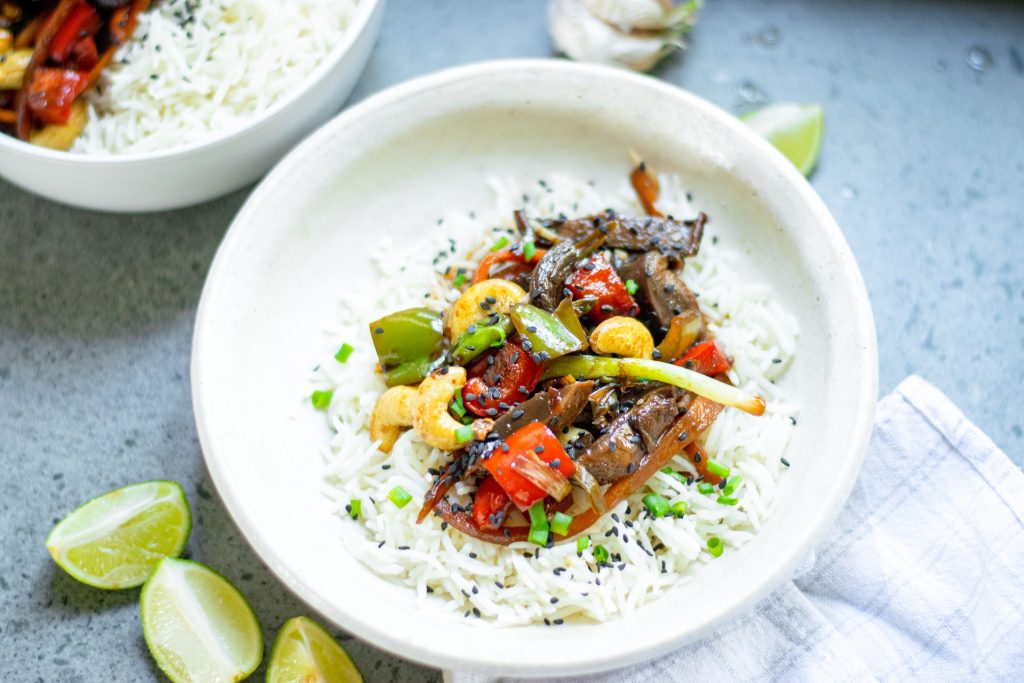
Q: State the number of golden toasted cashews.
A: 4